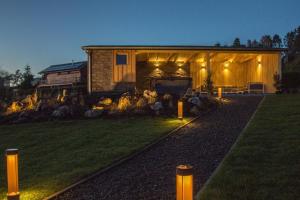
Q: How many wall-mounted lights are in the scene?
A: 5